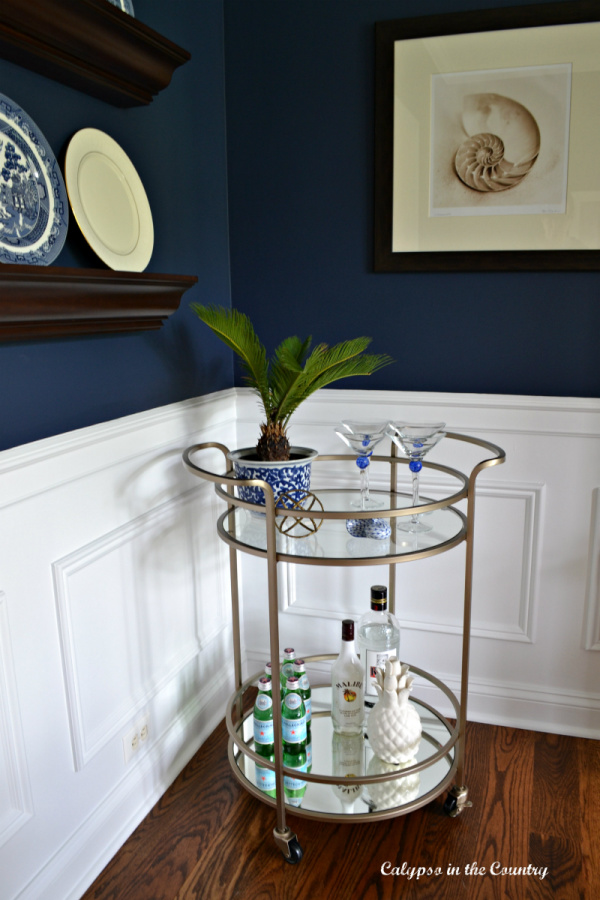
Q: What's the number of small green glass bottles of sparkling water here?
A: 5